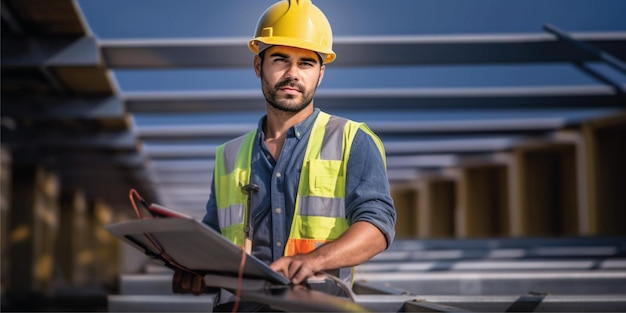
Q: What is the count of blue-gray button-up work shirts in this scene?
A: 1